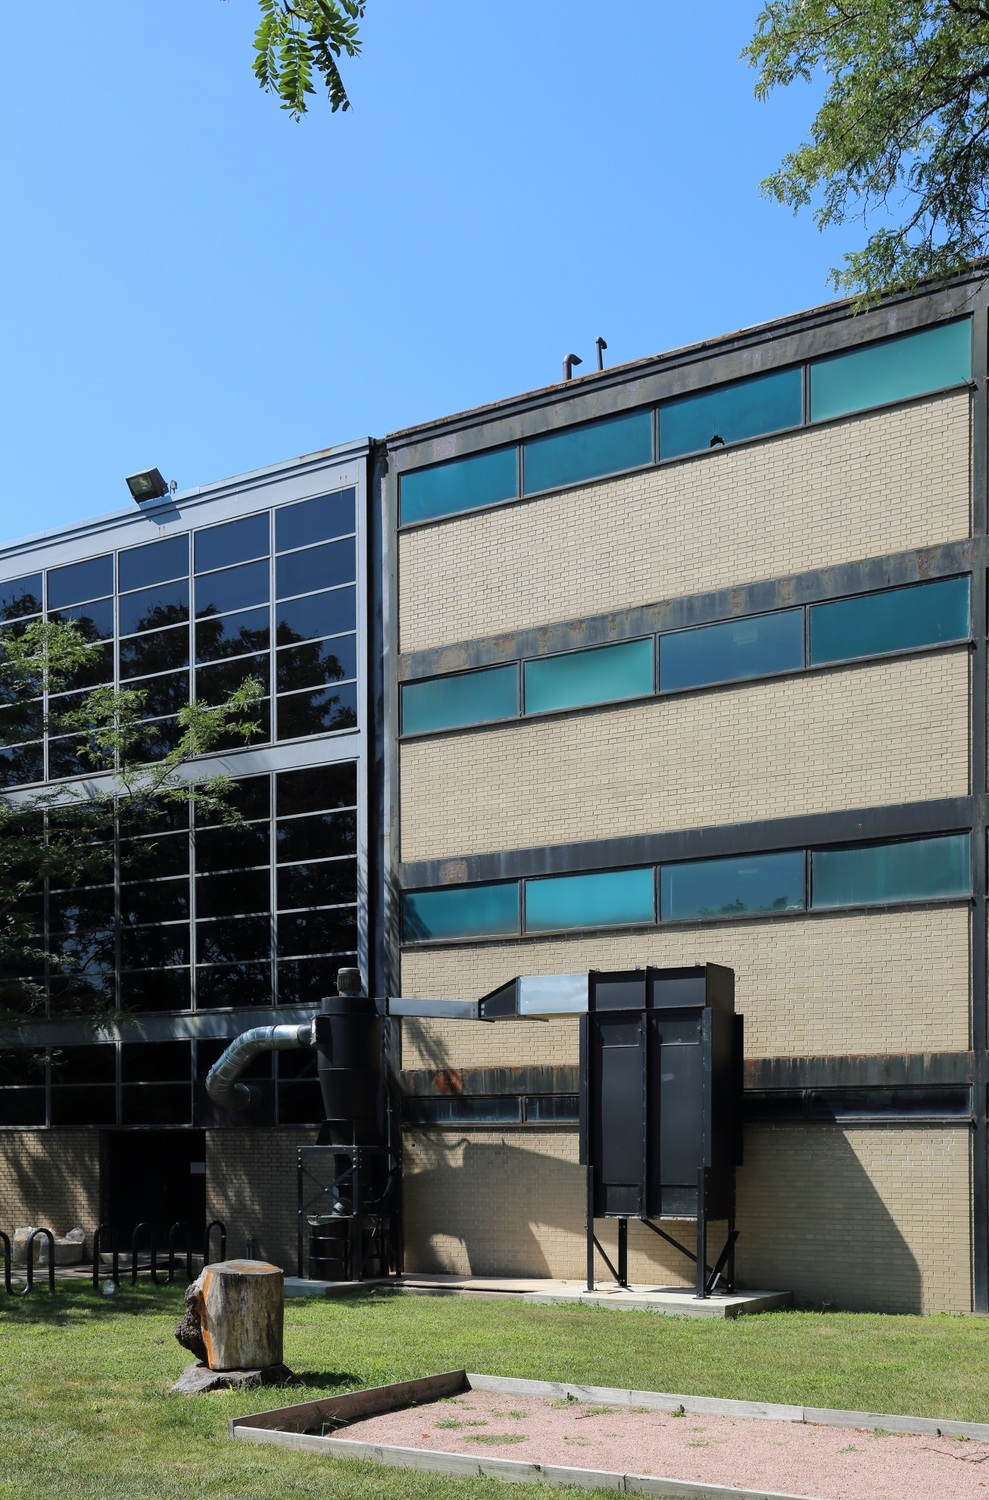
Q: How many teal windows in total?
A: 12